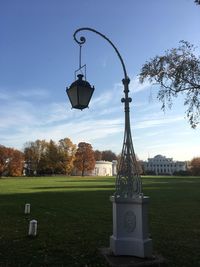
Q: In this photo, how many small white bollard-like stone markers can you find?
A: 2